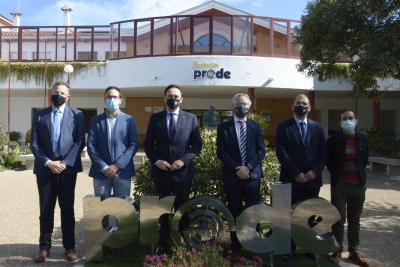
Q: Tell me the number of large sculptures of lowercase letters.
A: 5